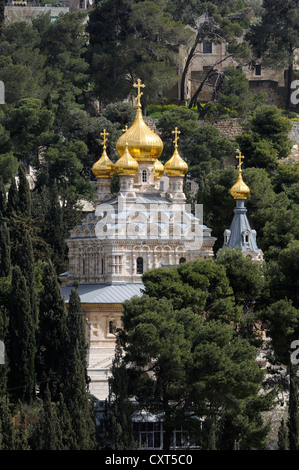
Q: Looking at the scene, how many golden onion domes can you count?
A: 6